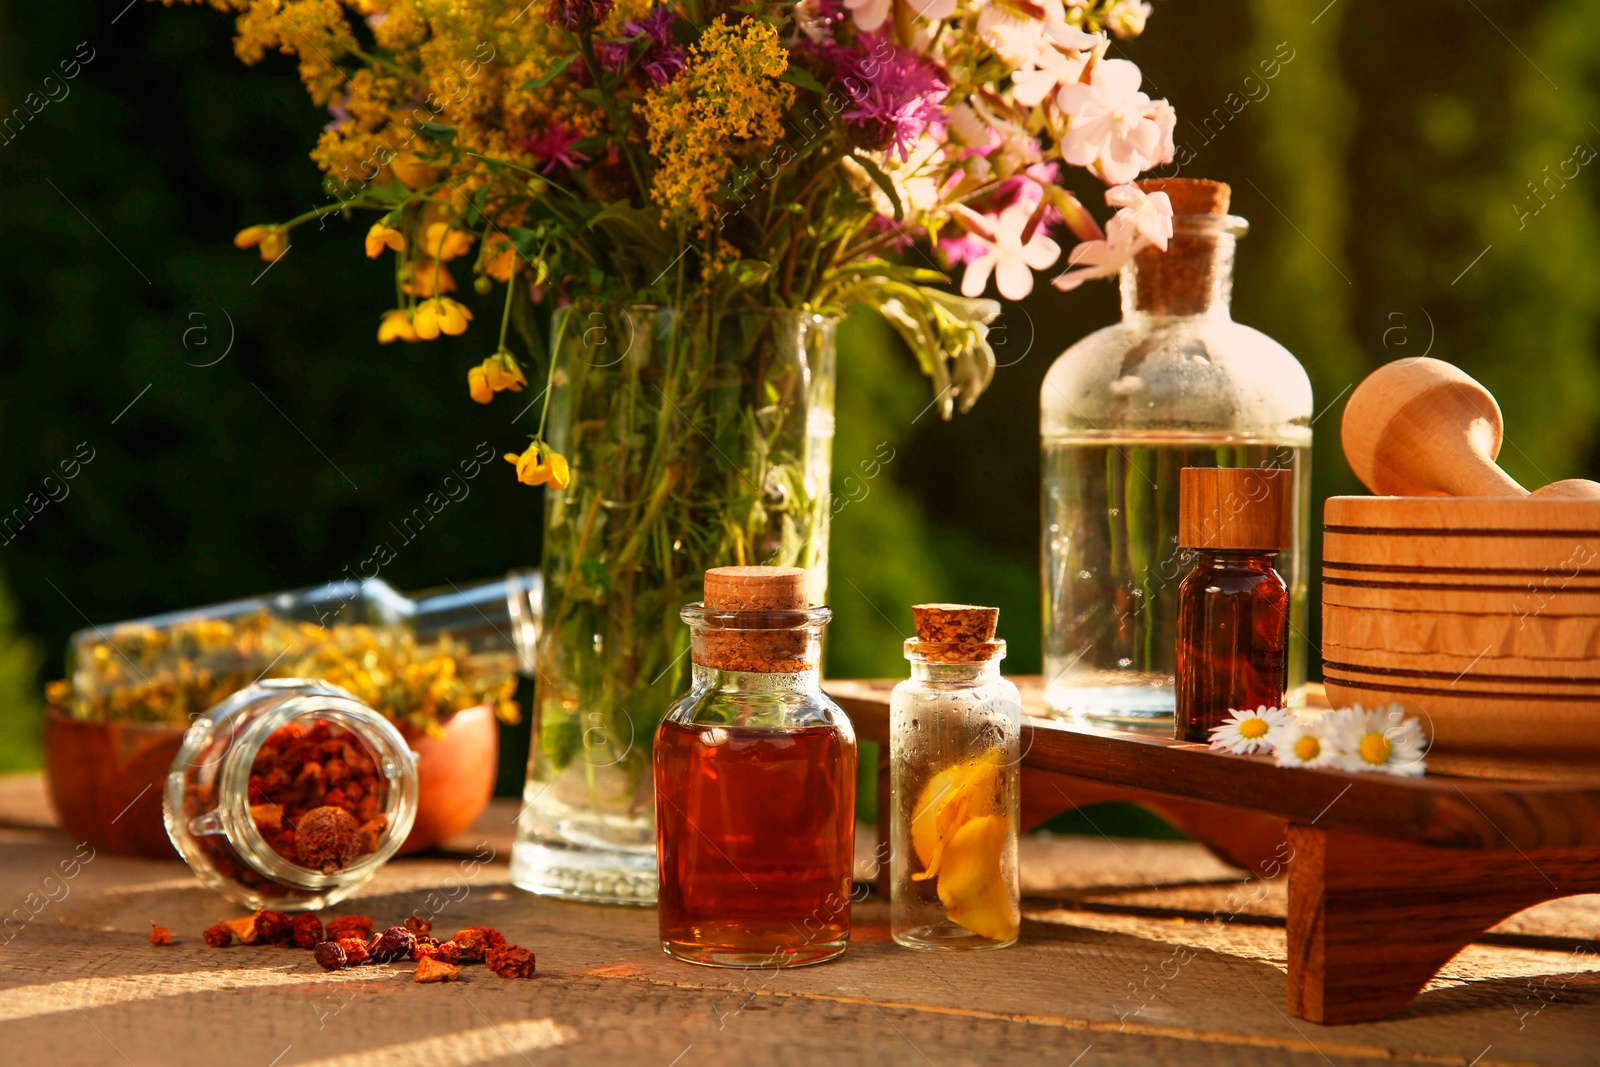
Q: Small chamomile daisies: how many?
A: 3